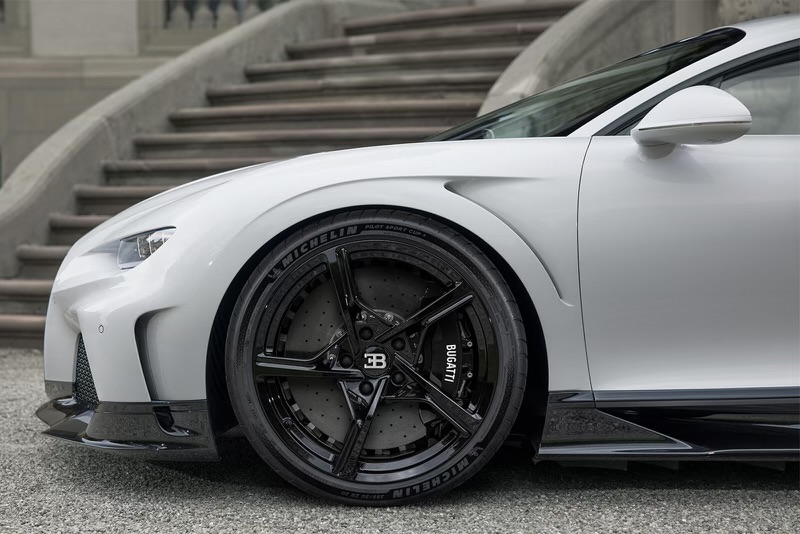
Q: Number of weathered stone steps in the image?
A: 12